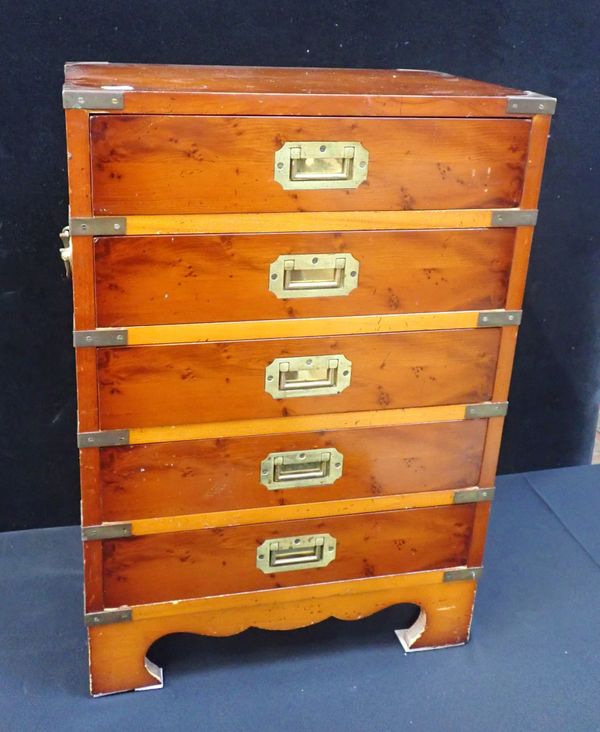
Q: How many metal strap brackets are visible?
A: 12